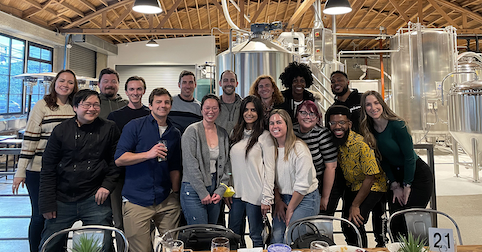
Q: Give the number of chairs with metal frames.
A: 4